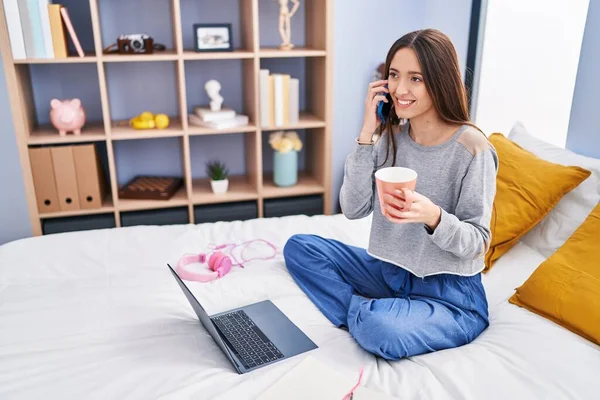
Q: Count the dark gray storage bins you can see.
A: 4